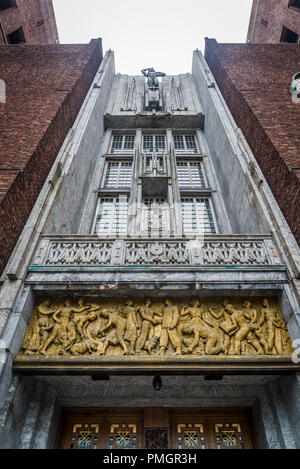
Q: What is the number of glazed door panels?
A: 4